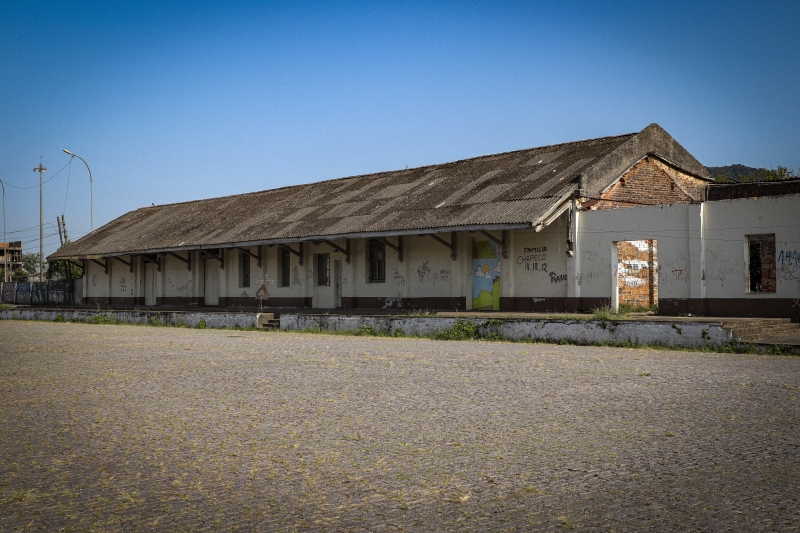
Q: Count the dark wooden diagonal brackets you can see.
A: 12